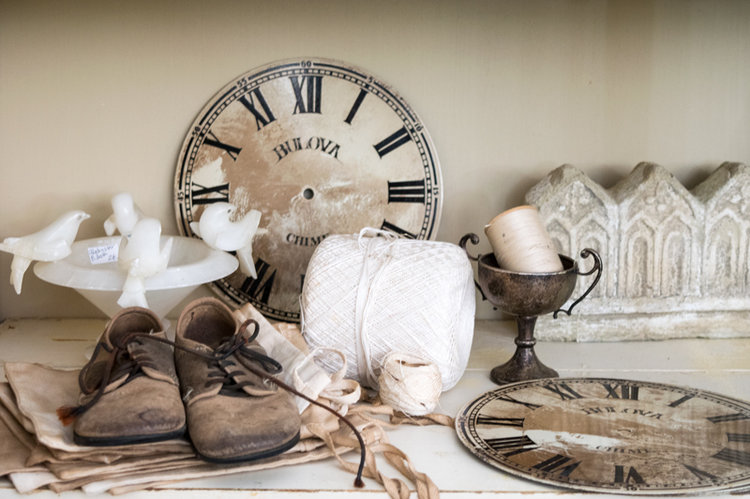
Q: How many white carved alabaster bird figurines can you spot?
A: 4